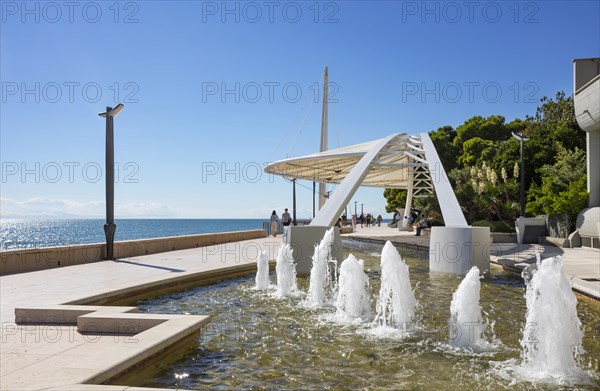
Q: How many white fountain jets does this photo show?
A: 7